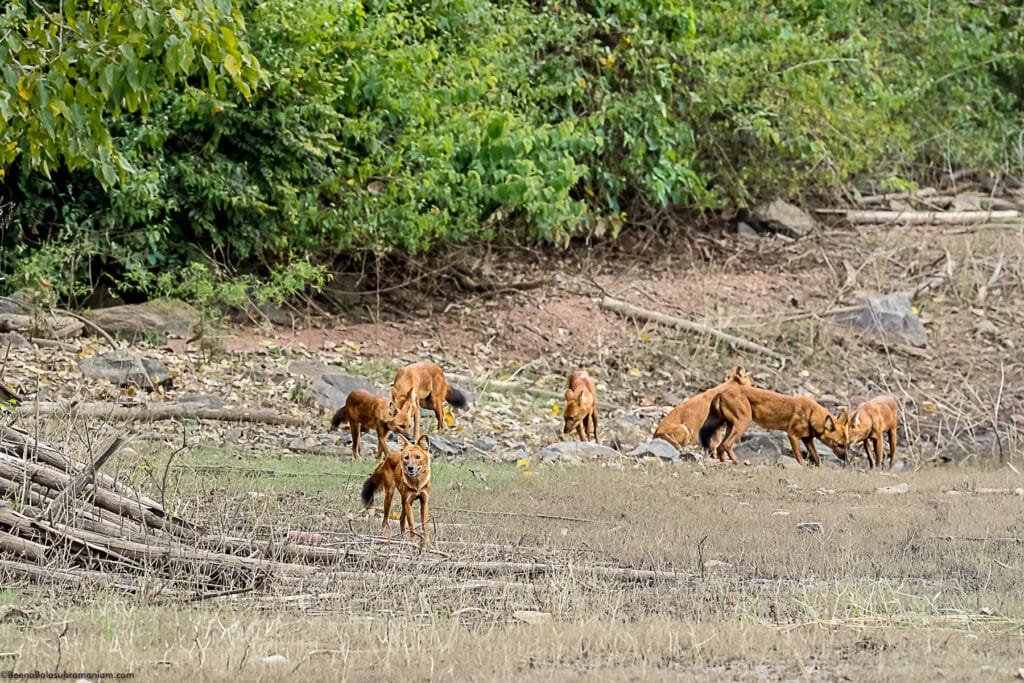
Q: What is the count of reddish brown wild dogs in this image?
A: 7